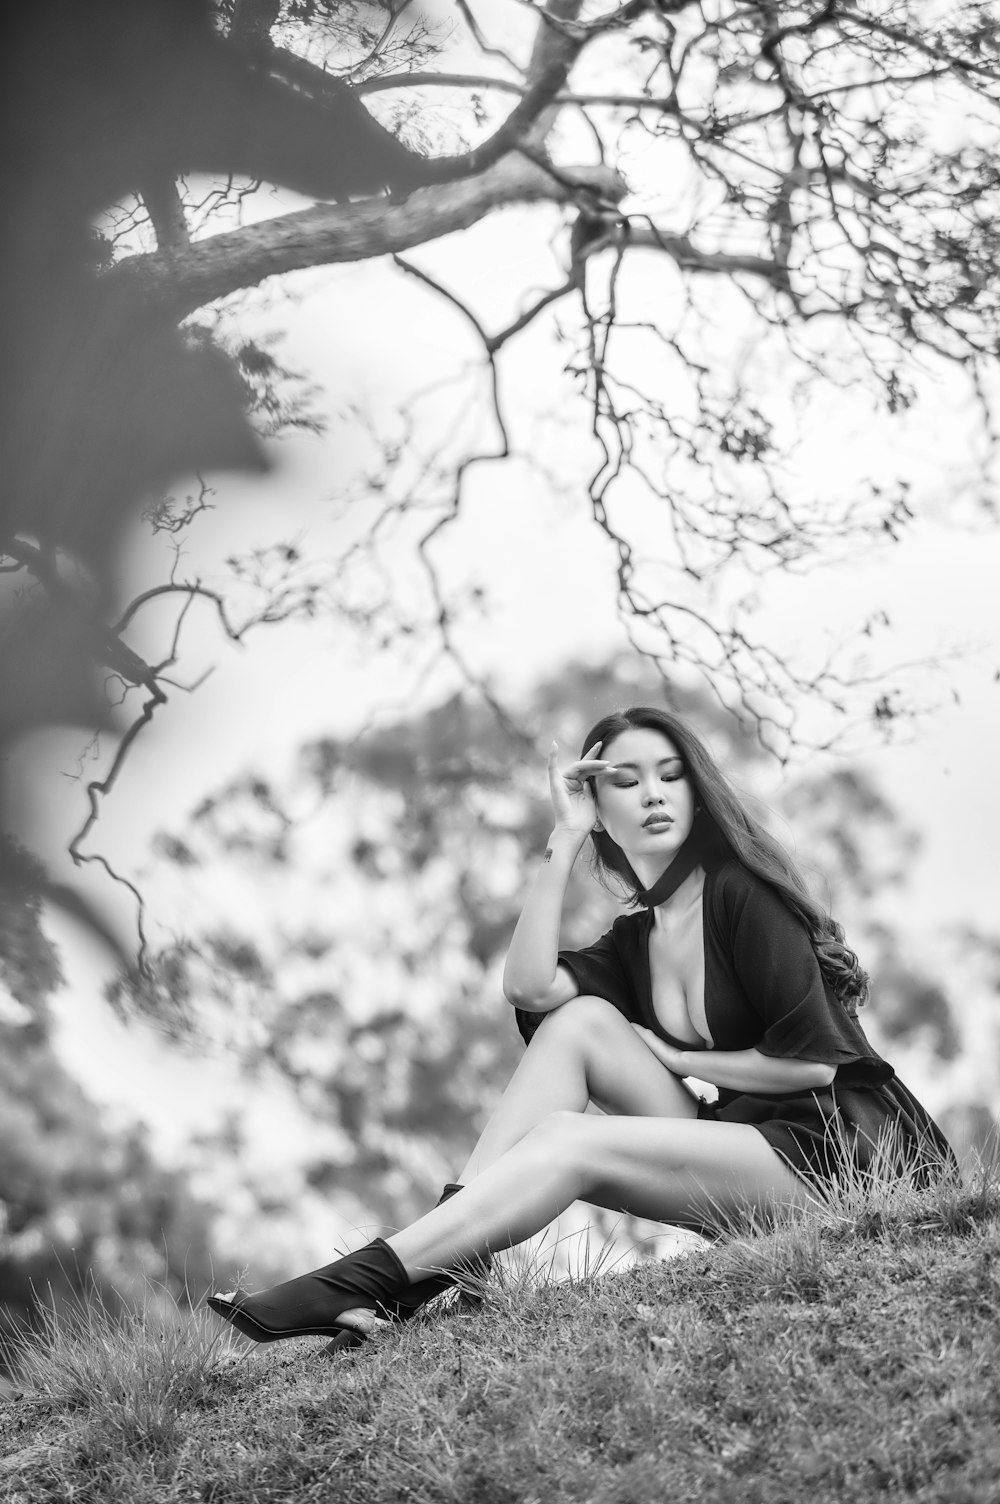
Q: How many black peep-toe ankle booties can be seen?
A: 2